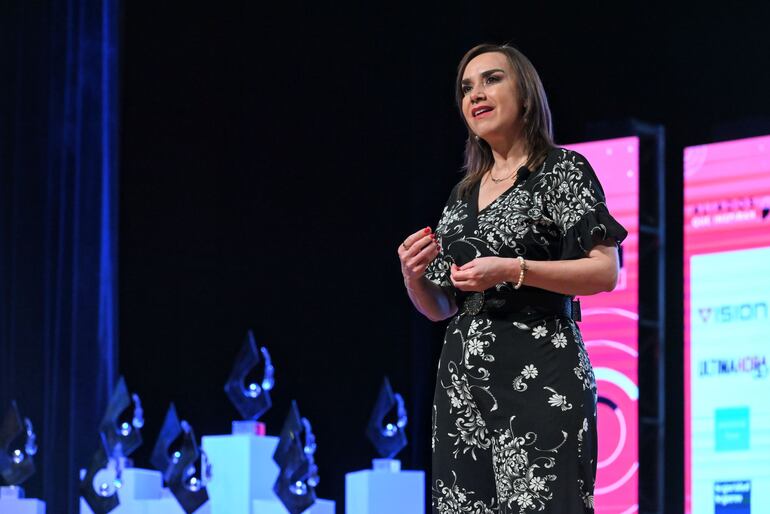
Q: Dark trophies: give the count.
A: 9